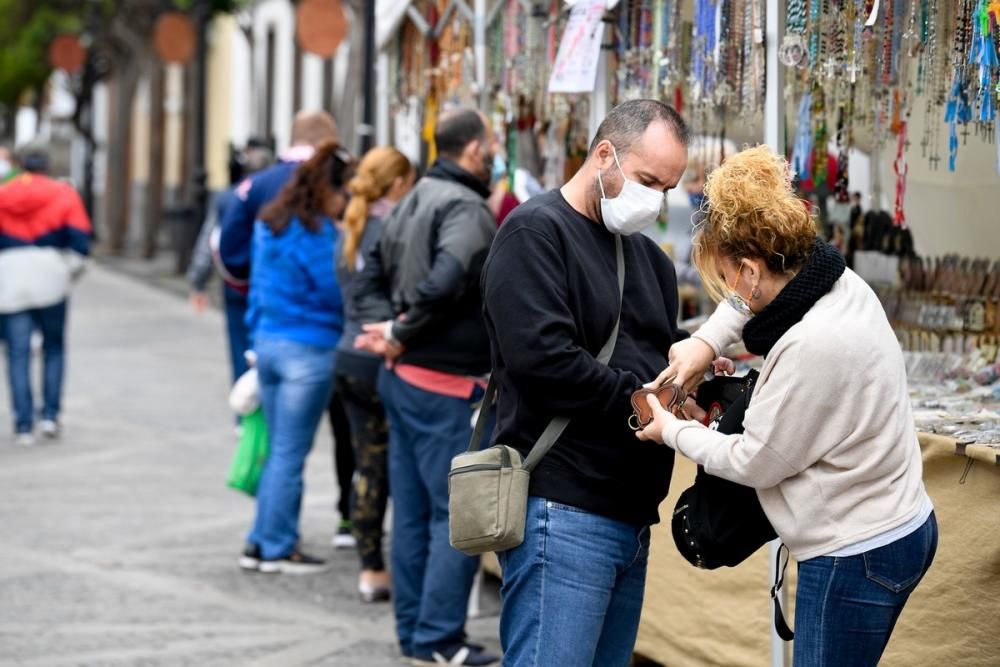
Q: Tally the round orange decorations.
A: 3